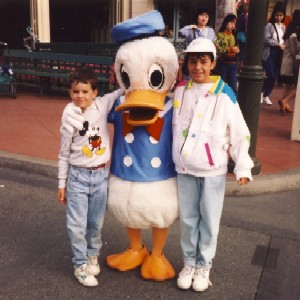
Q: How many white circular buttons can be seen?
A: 4